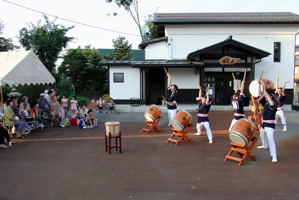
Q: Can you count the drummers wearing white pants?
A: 5